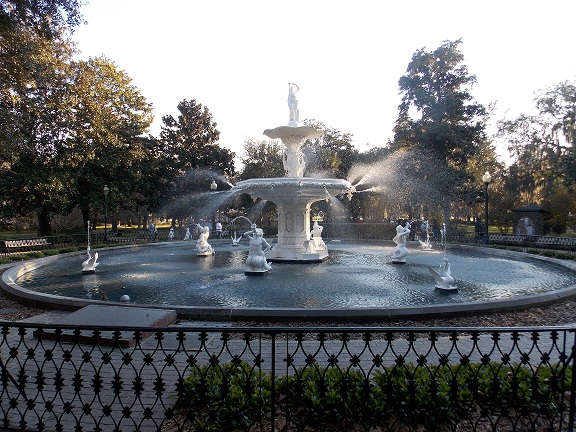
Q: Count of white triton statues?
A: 4